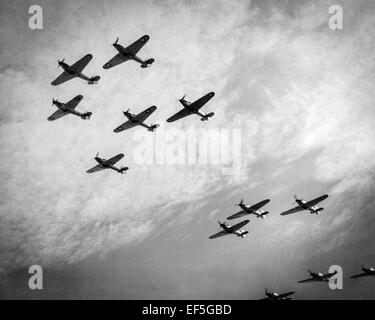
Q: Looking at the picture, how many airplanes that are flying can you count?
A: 12